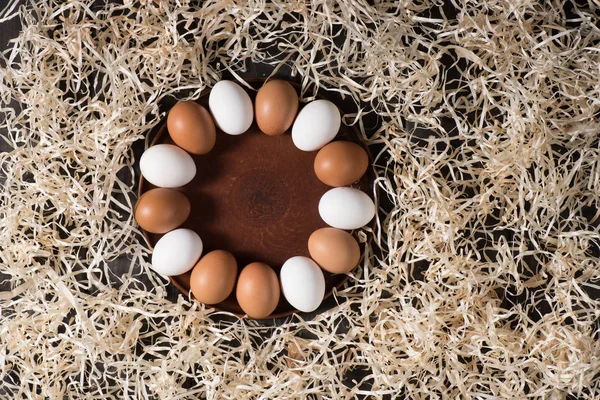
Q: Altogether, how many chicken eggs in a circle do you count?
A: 13